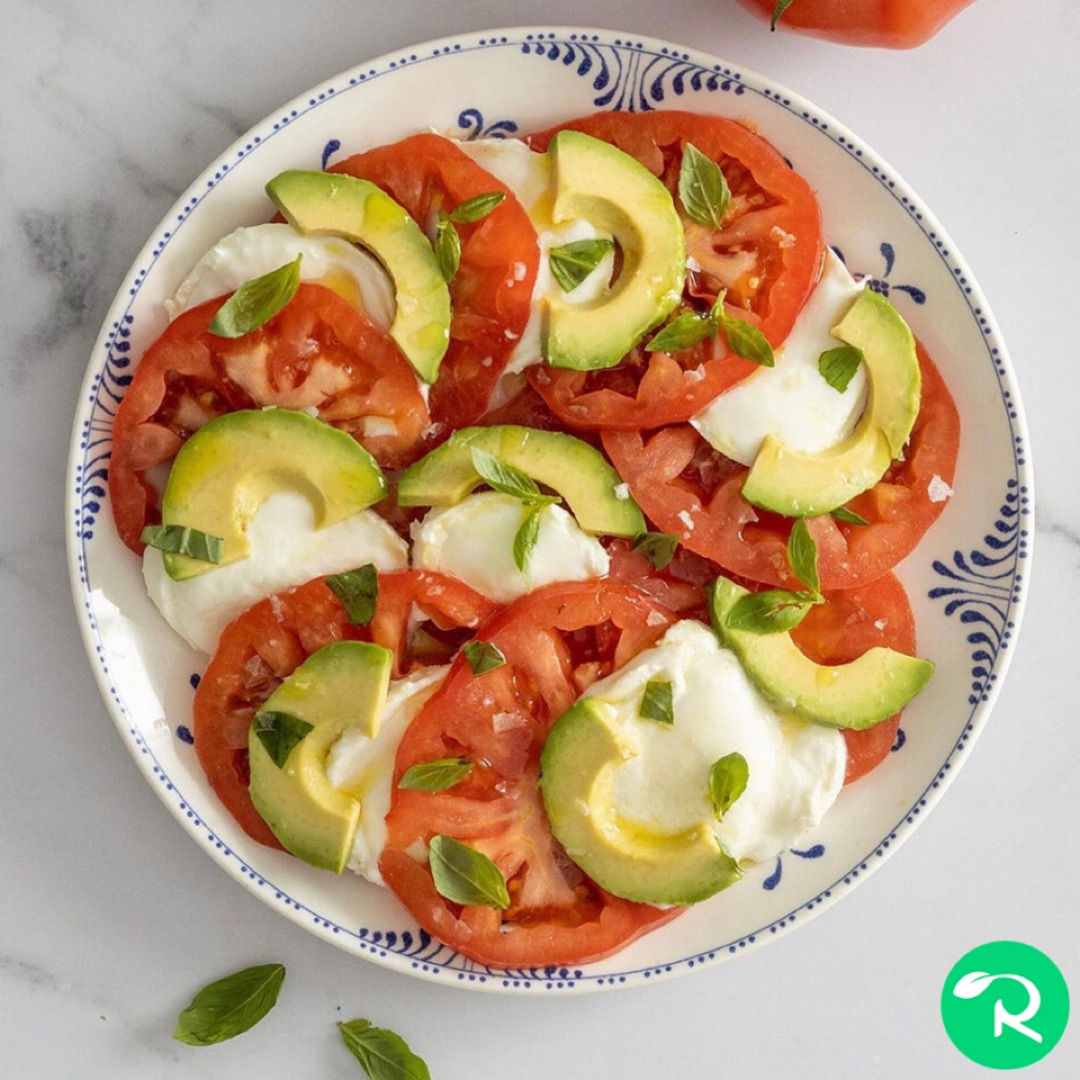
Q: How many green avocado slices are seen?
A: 8